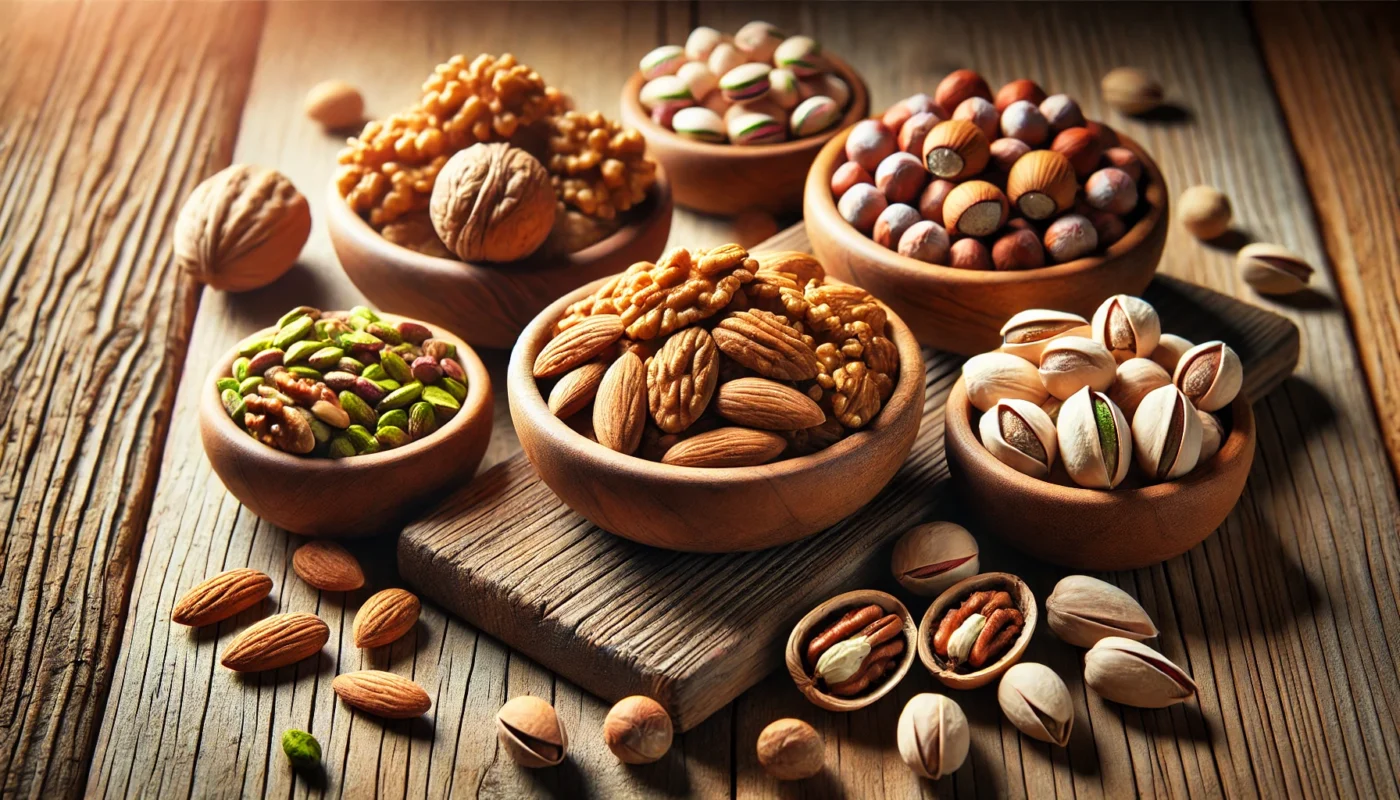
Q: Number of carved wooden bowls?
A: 6